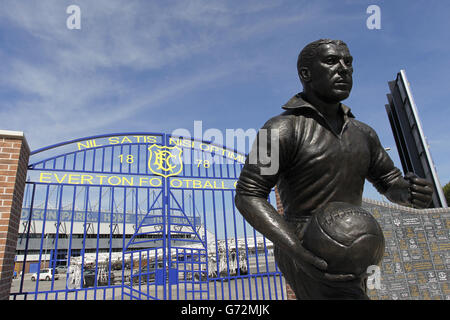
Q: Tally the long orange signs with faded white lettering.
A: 0